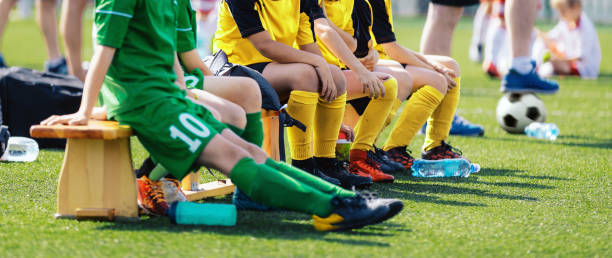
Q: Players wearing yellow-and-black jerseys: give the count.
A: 3